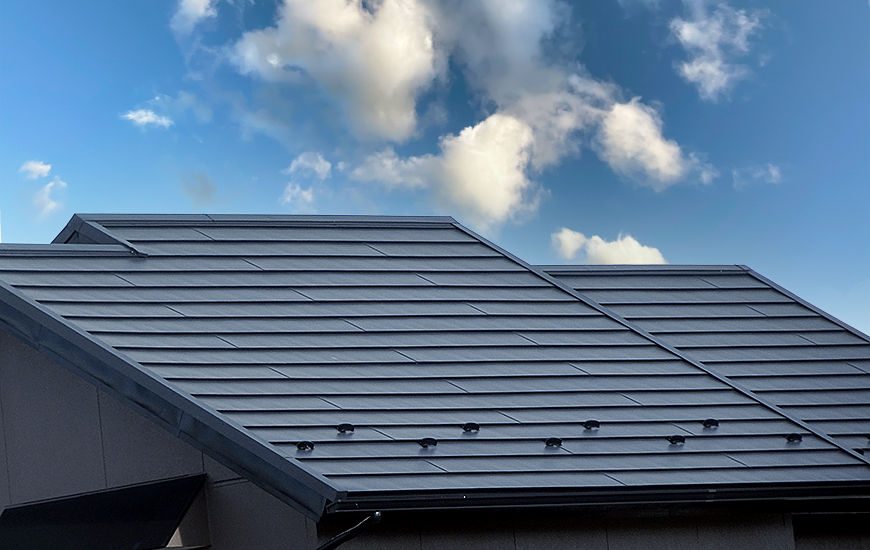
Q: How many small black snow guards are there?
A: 9